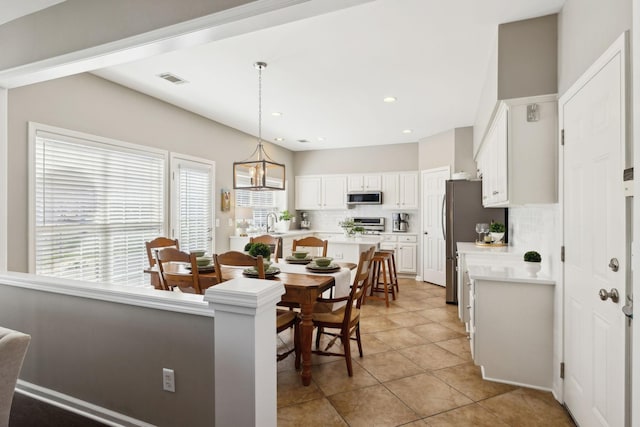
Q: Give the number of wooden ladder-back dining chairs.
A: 6